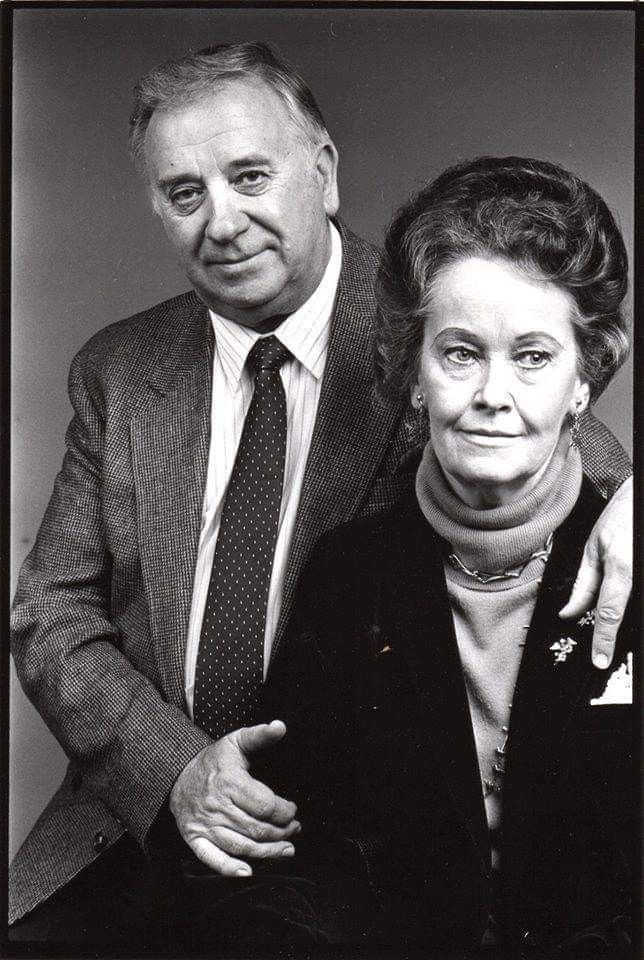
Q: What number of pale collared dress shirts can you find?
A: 1